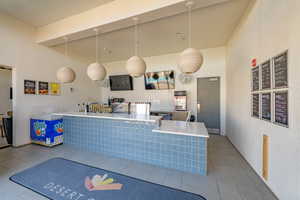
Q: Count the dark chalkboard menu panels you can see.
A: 6